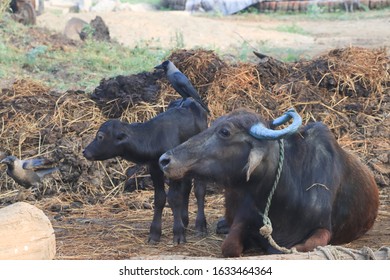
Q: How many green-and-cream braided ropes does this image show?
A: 1